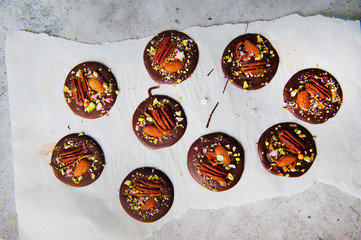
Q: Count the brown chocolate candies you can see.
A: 9